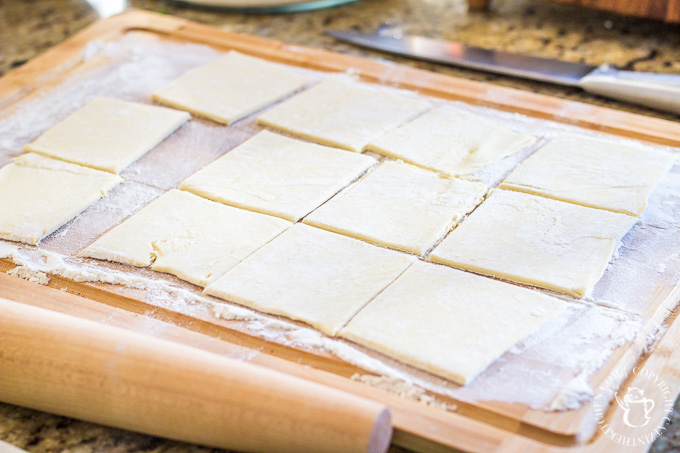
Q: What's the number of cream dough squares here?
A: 12